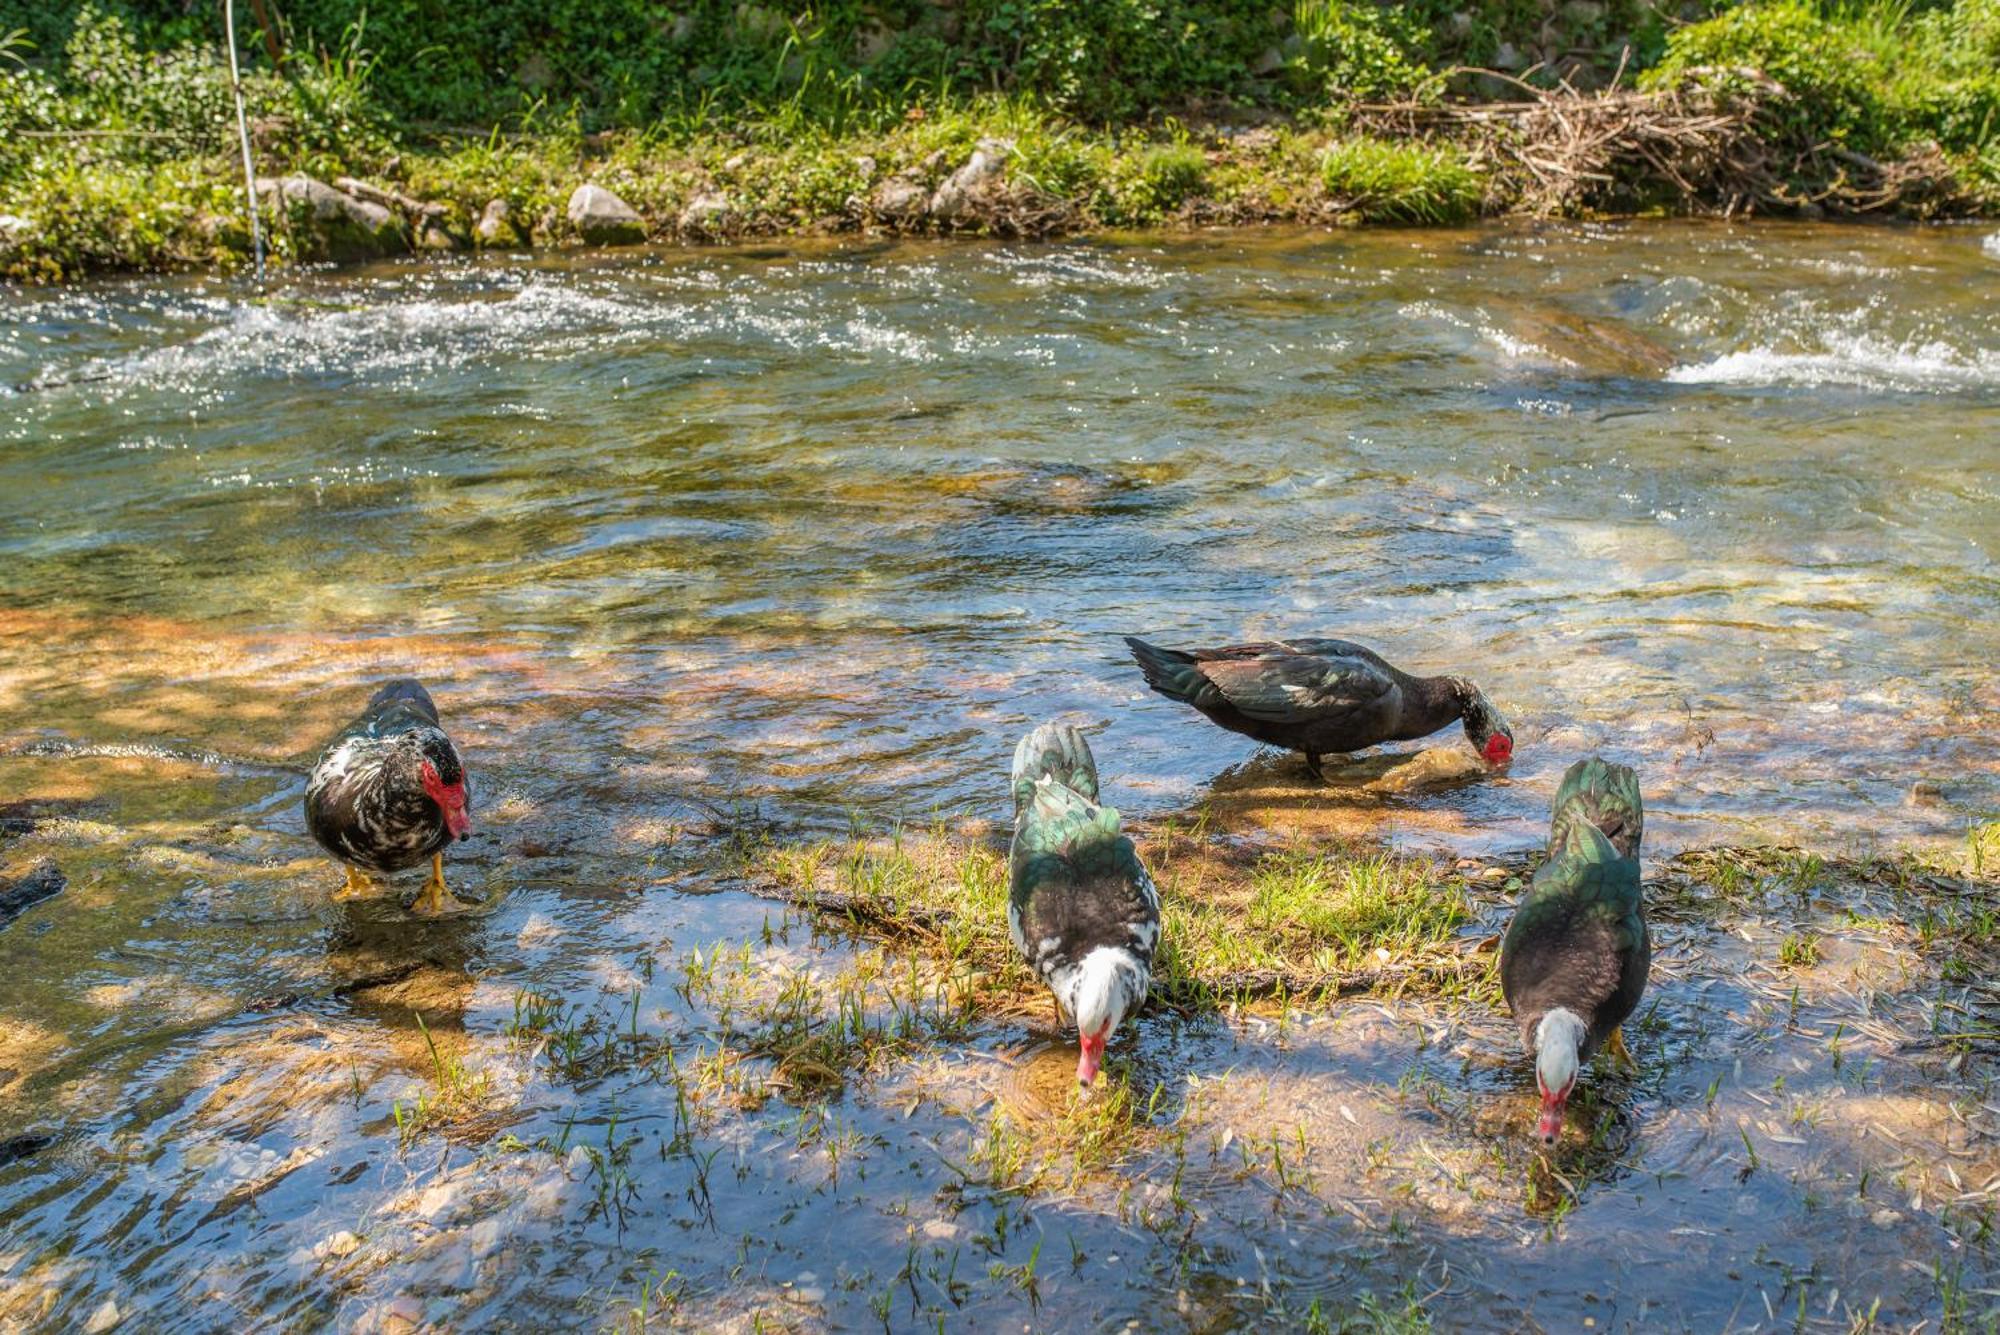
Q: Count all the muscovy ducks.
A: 4